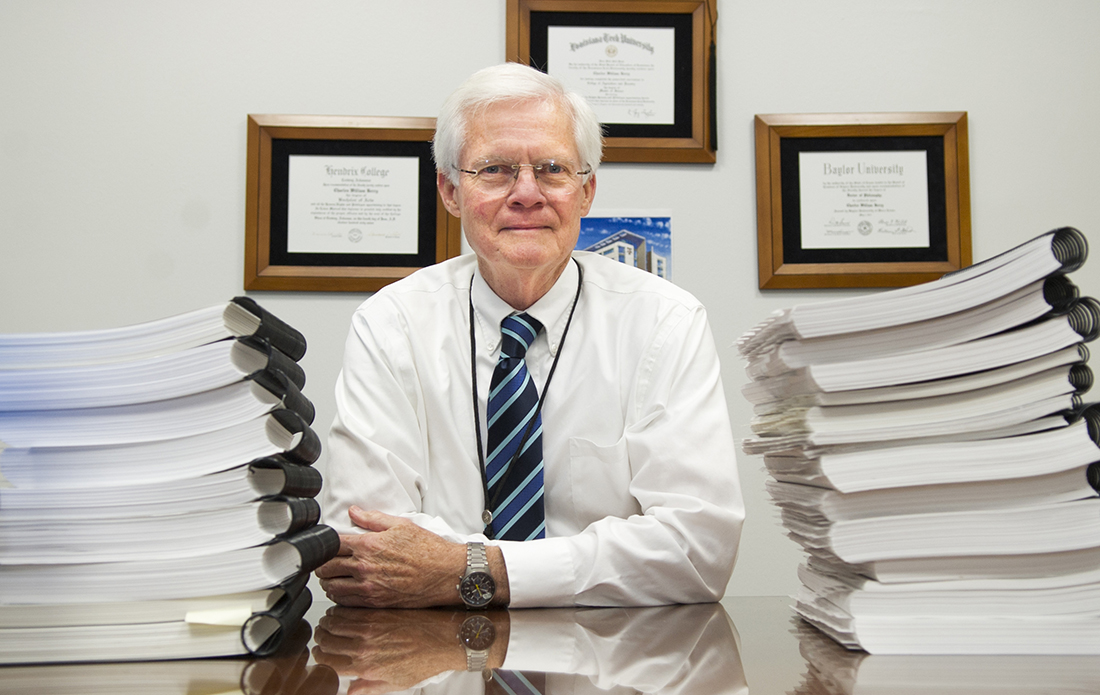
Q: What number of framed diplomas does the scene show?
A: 3